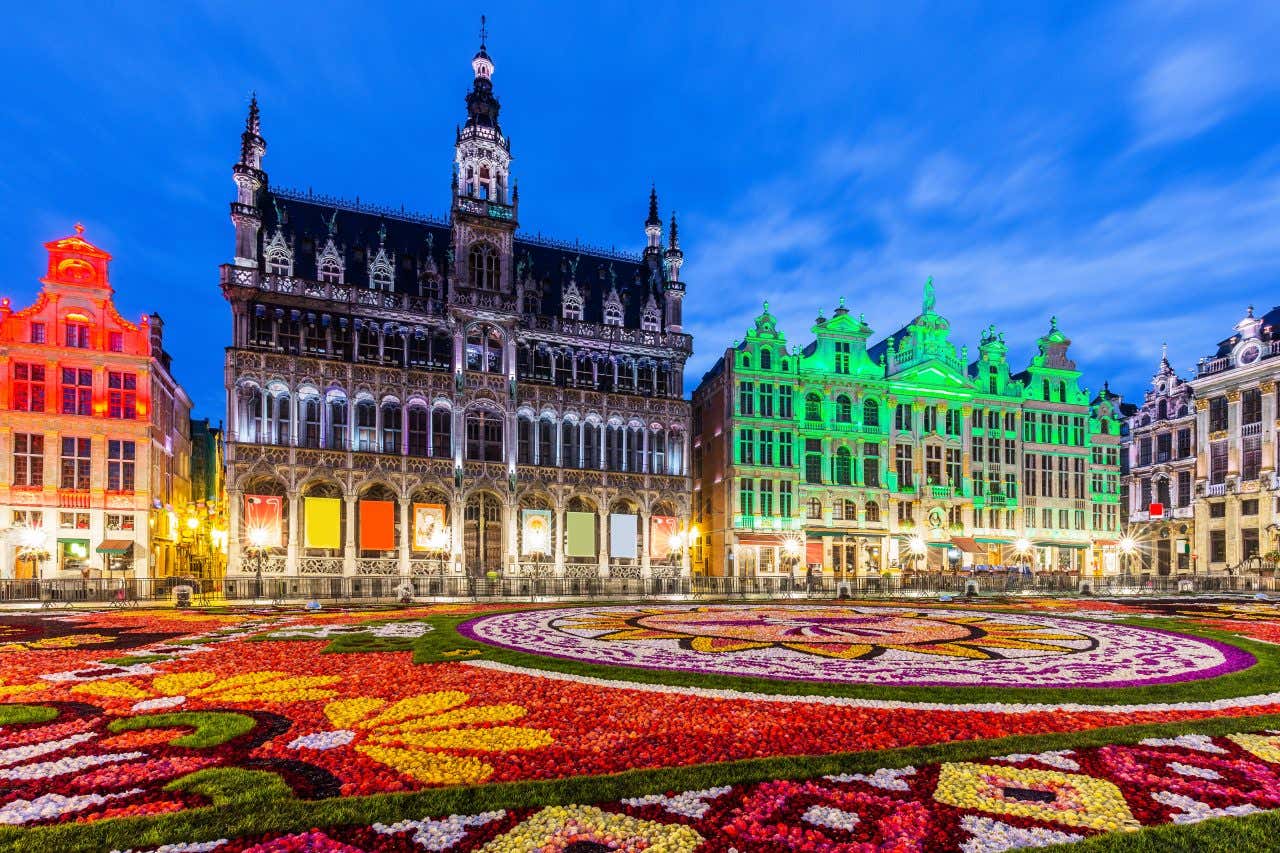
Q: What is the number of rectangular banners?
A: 8